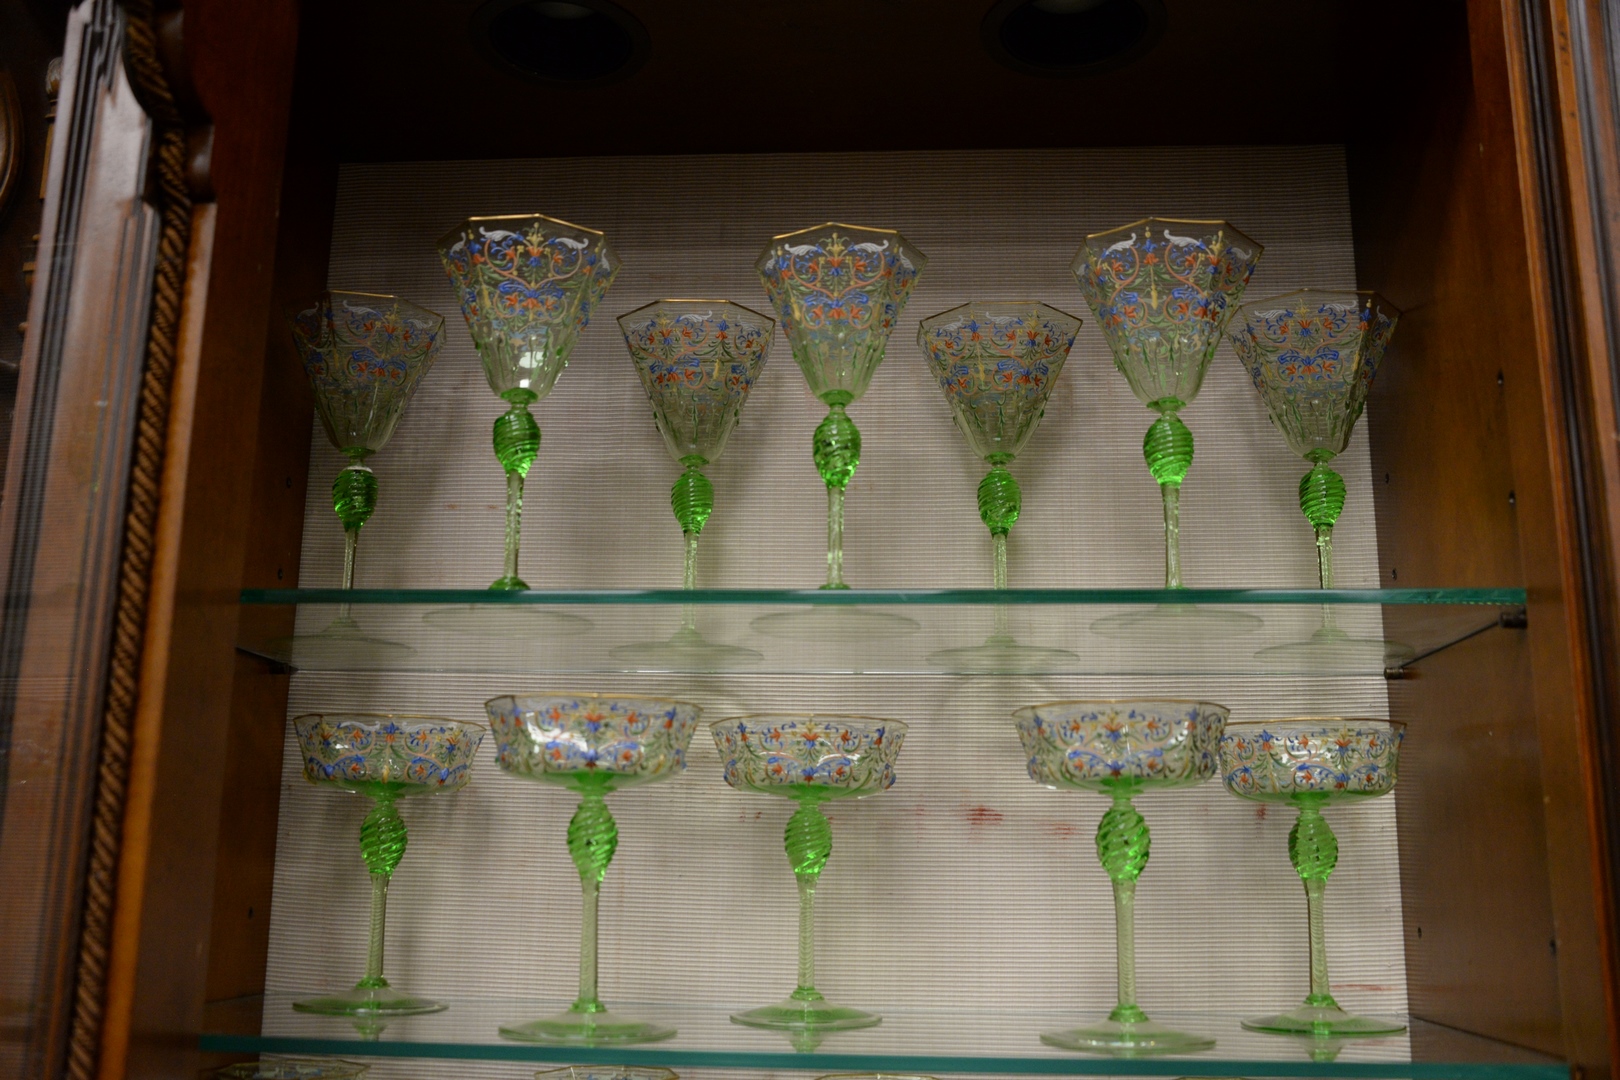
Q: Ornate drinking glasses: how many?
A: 12